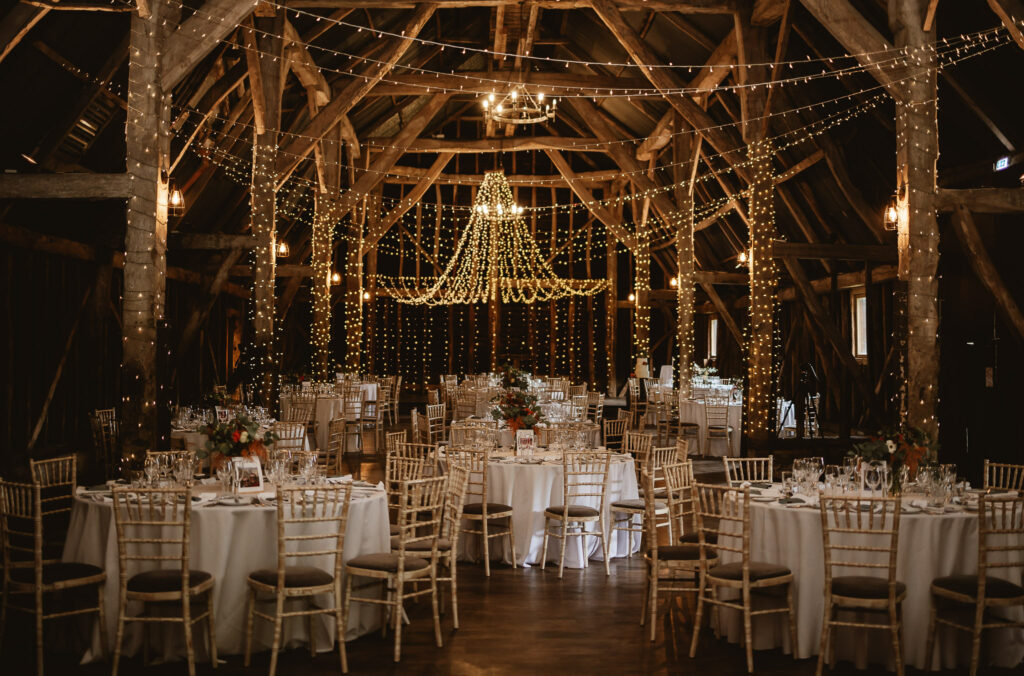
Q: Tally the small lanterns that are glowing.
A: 8